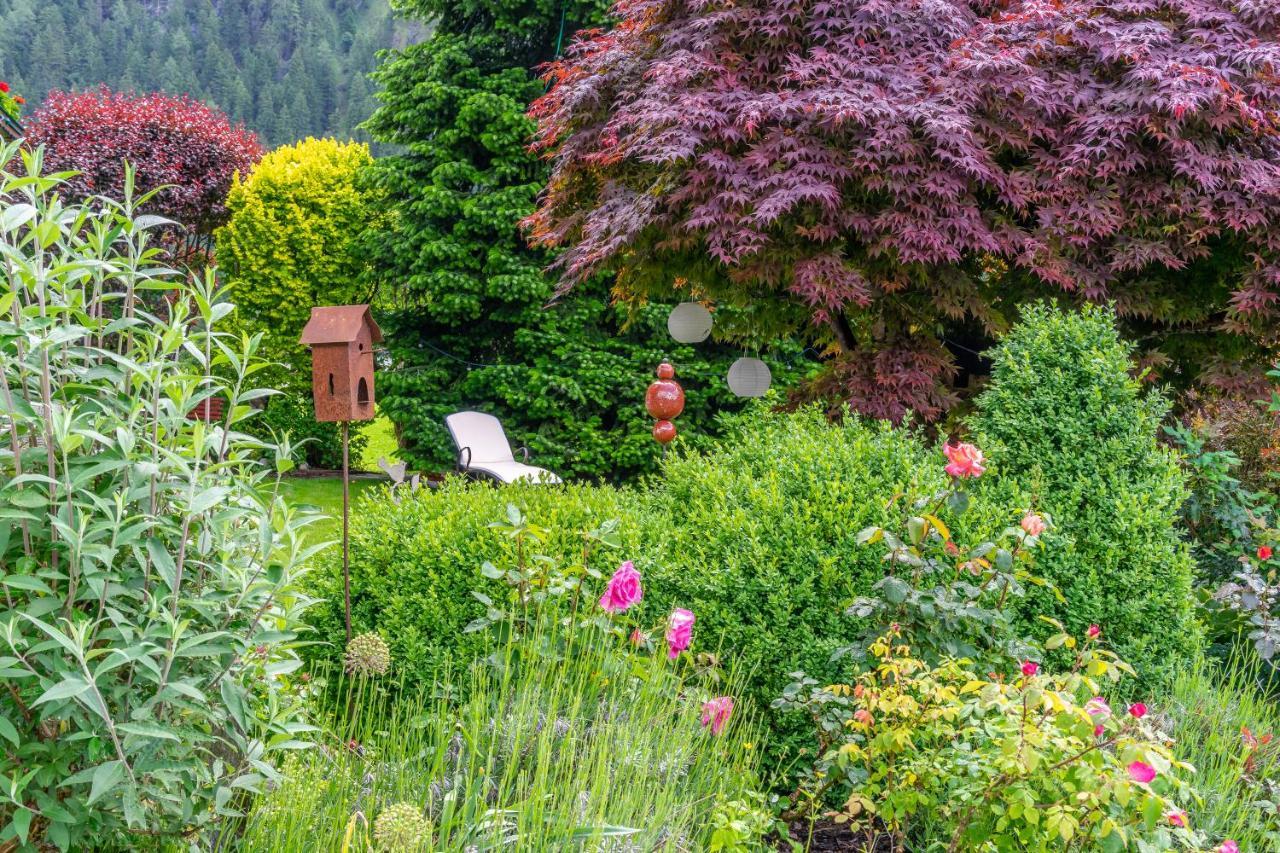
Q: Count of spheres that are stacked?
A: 3